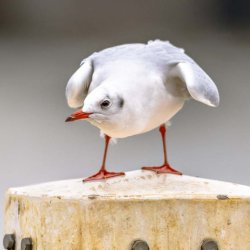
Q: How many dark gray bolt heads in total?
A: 4